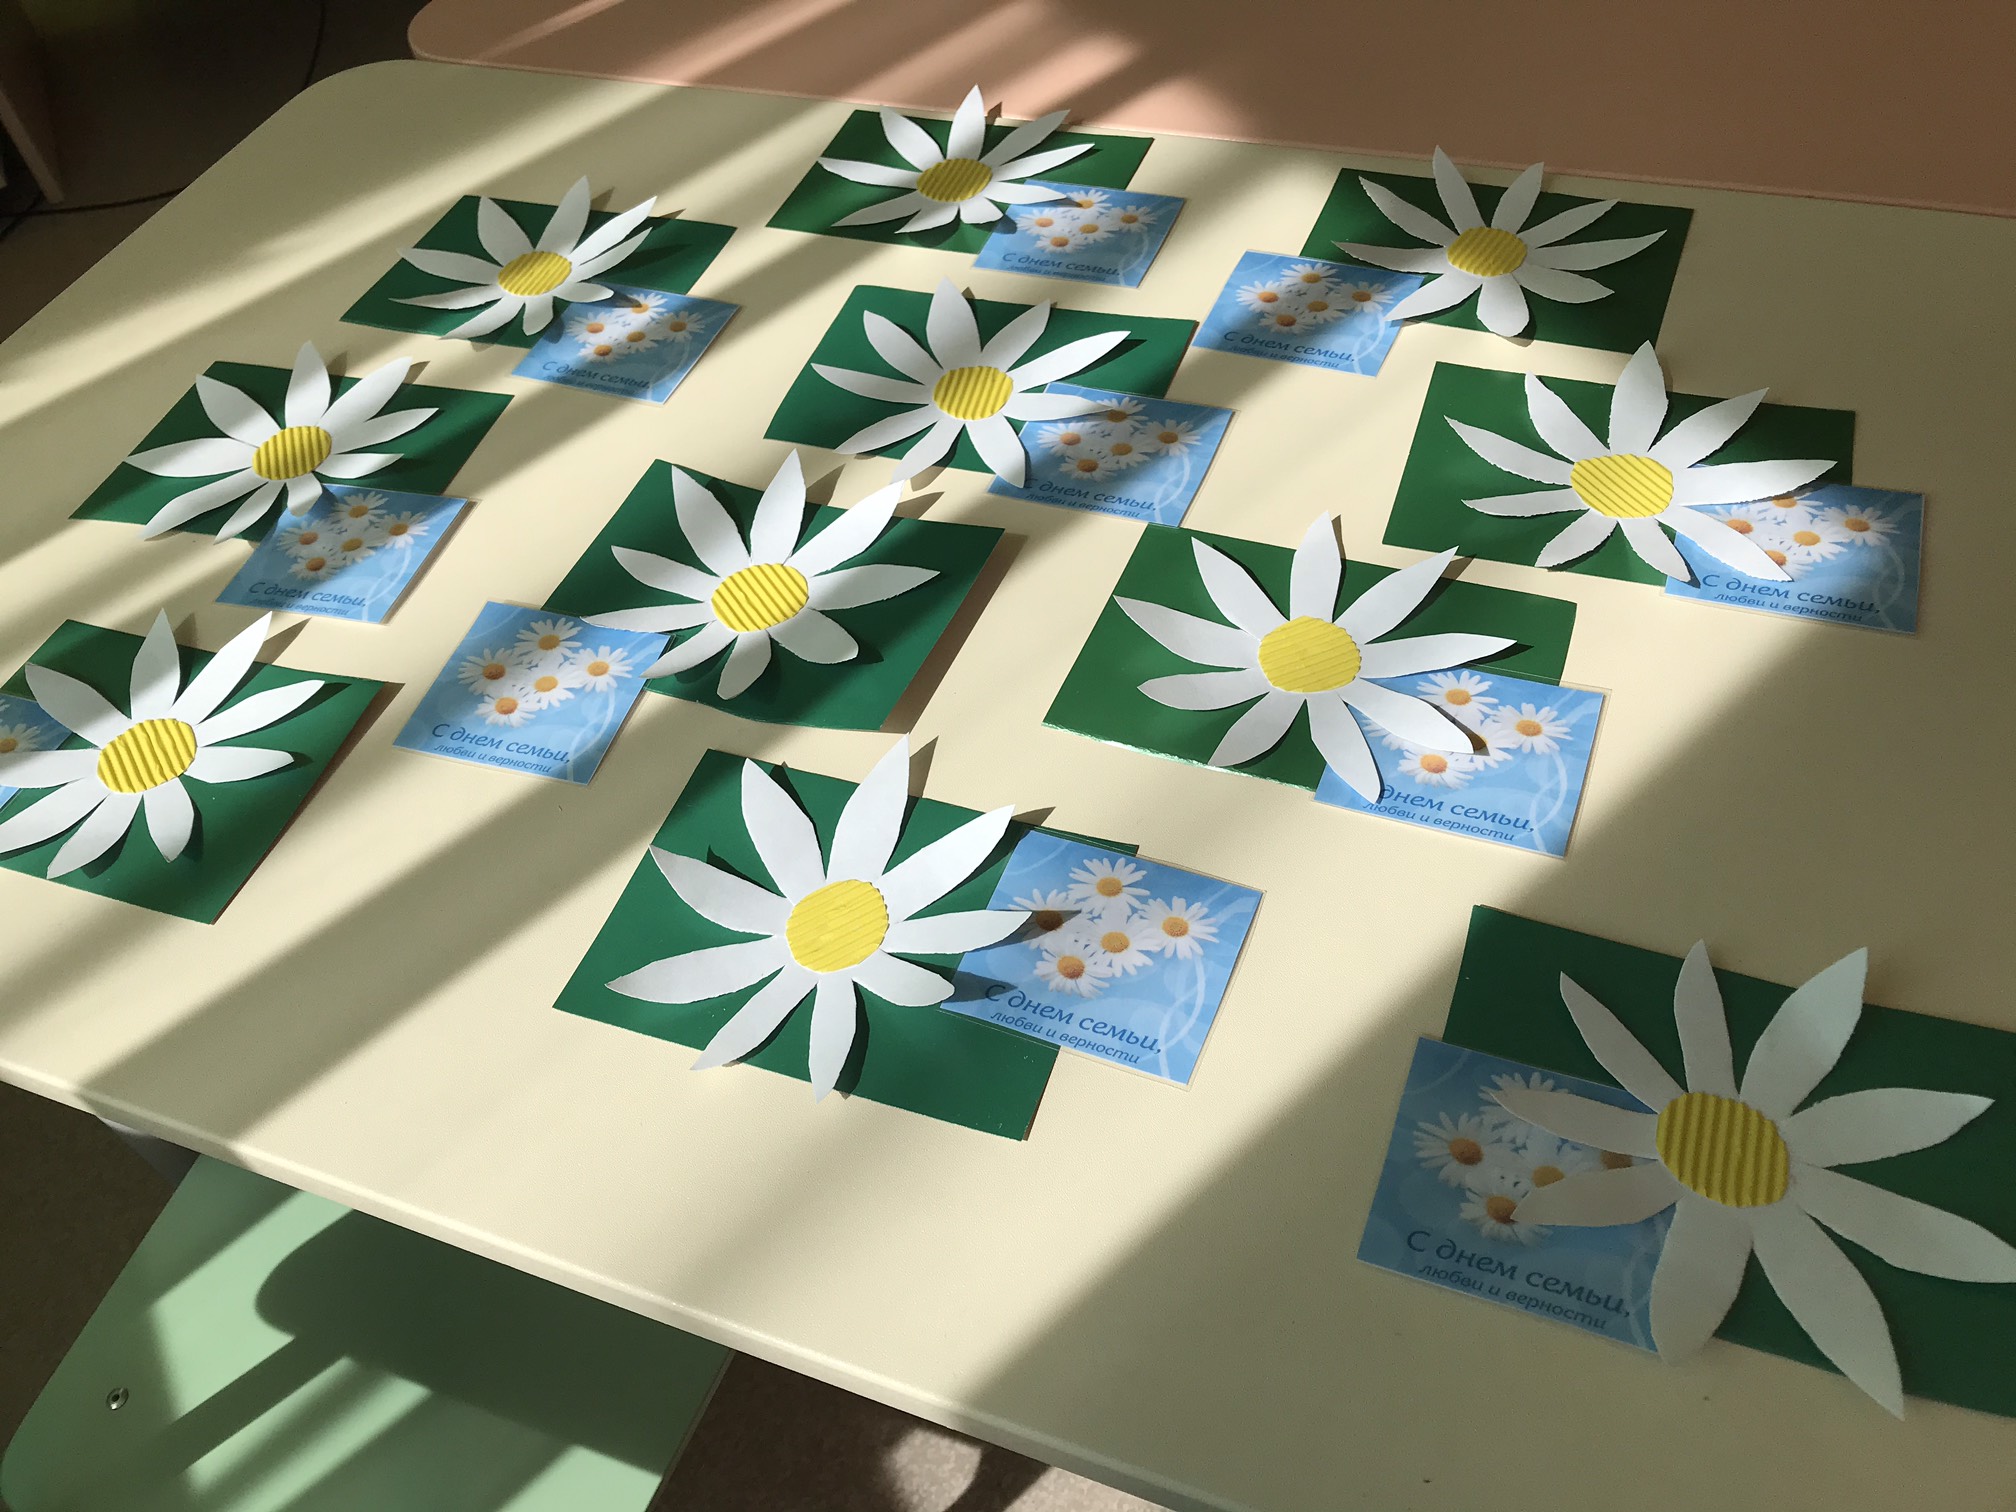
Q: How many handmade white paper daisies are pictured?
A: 11